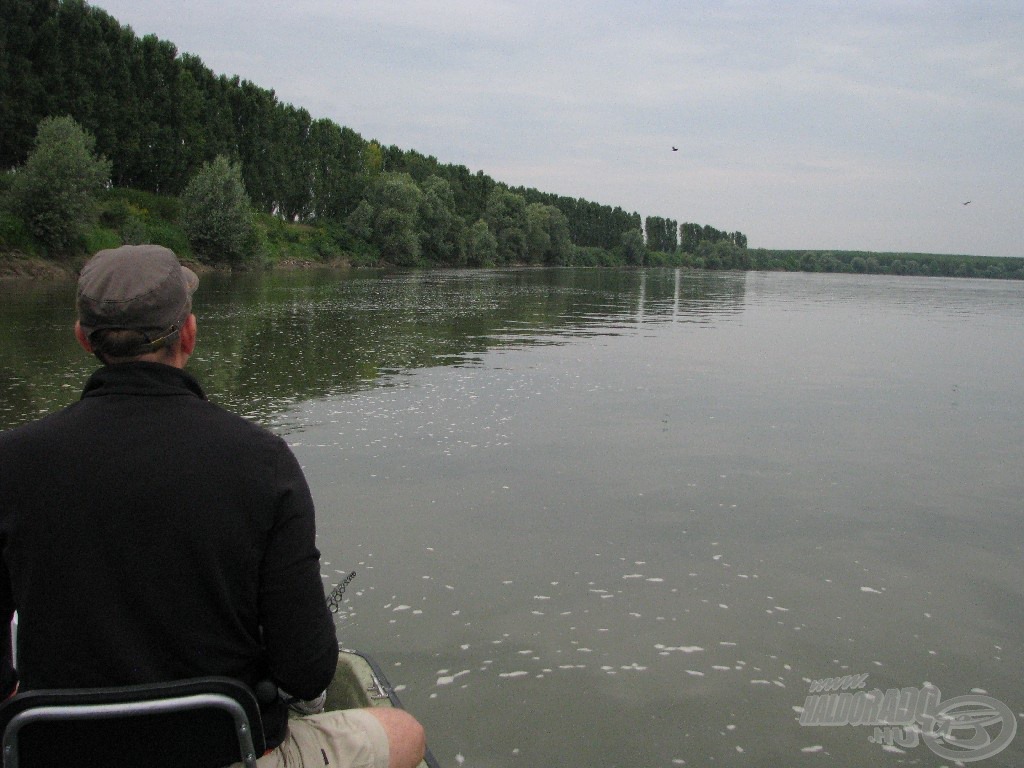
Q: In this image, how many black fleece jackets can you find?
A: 1